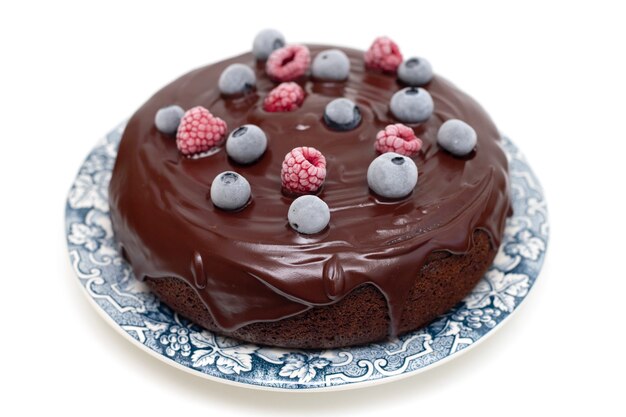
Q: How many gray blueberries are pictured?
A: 12